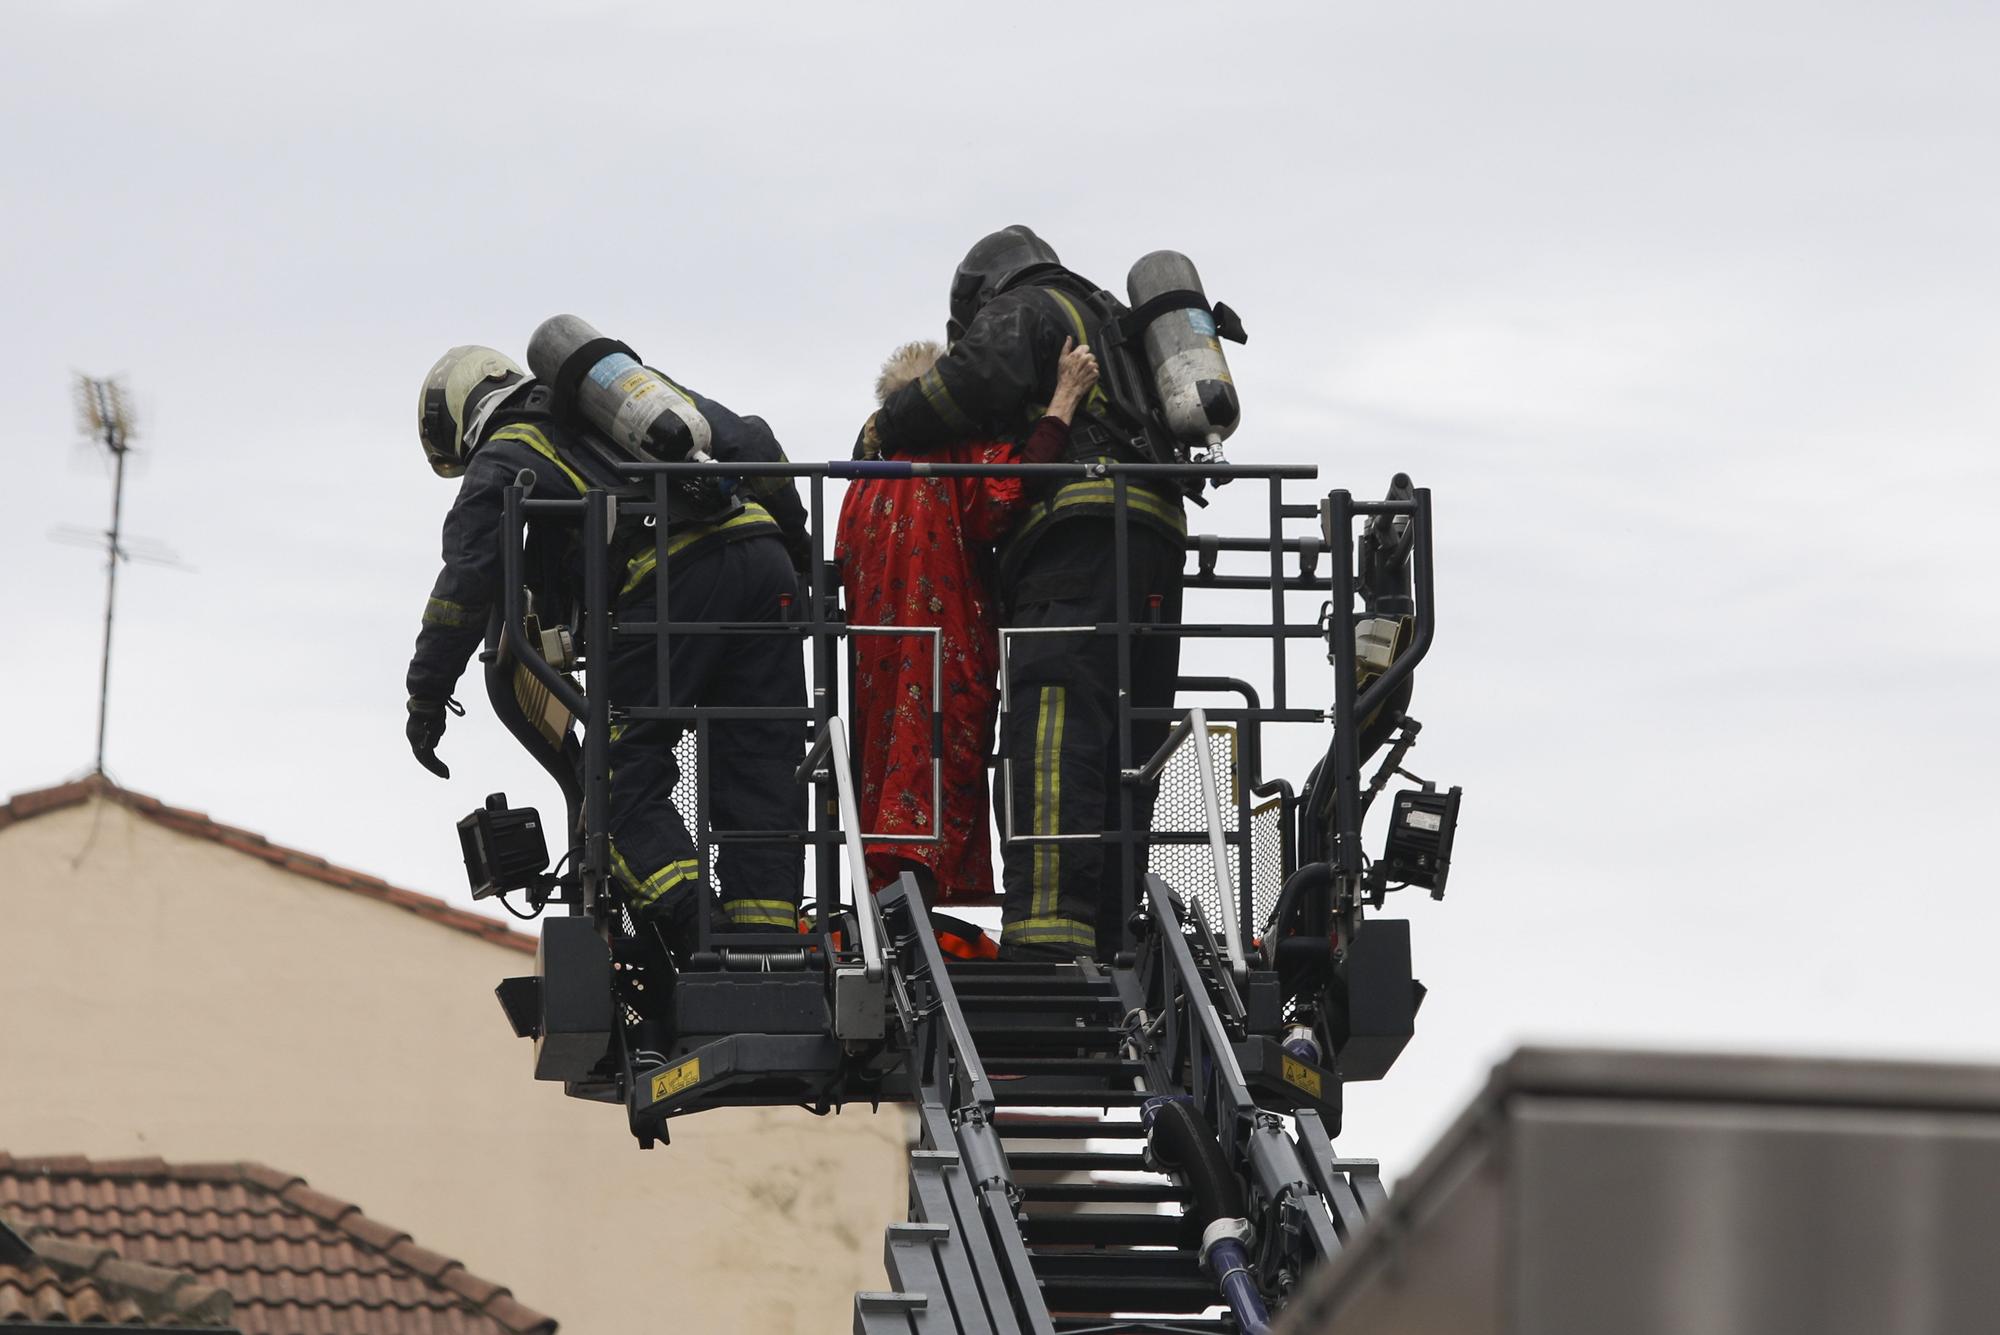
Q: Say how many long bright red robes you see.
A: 1